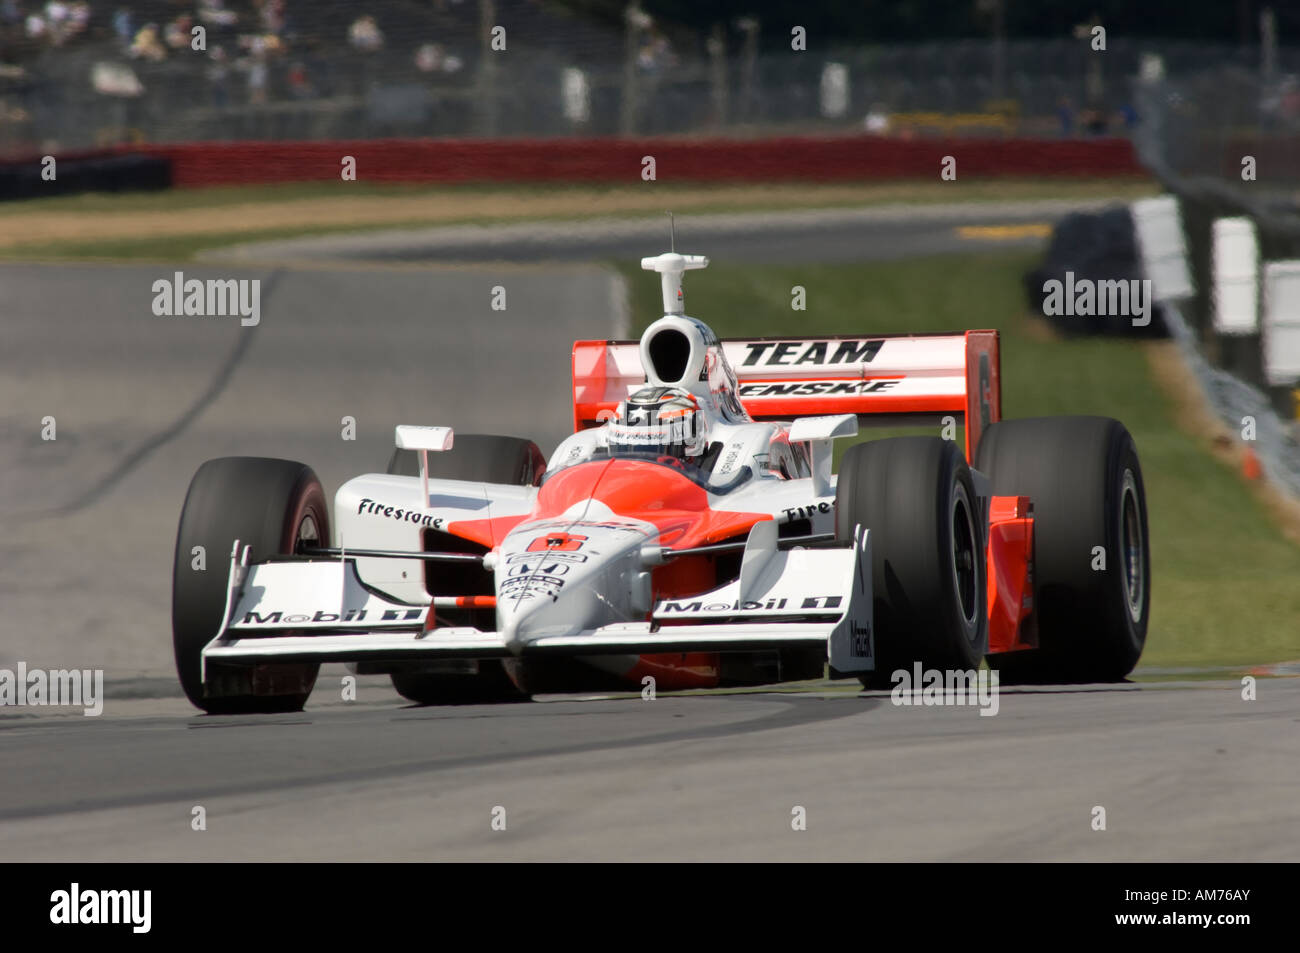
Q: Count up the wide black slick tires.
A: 4